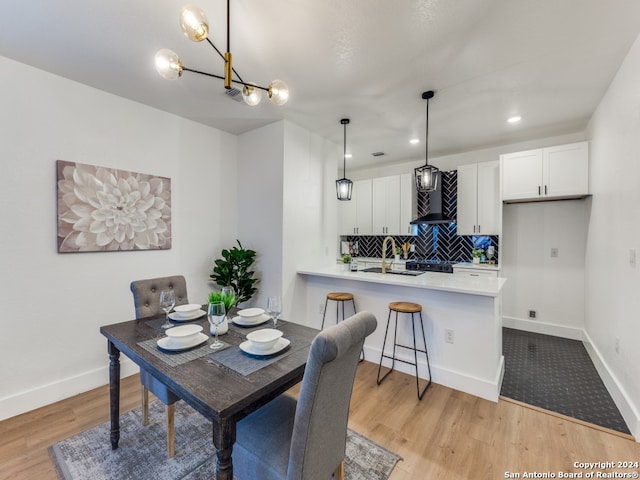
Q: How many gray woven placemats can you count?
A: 4